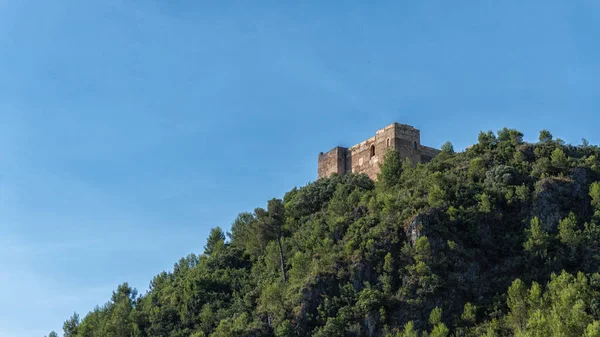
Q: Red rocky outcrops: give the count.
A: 0